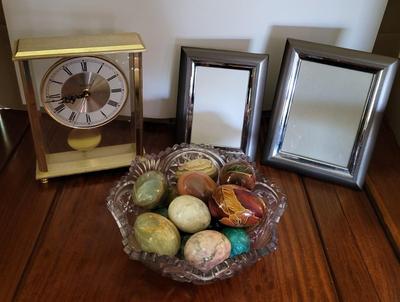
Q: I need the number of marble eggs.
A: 9